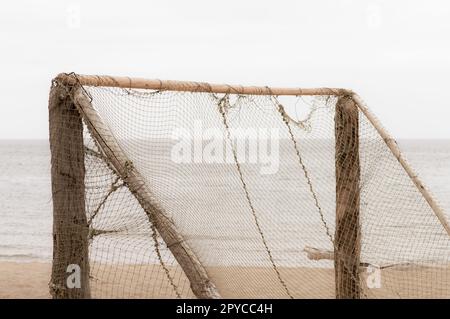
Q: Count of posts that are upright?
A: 2